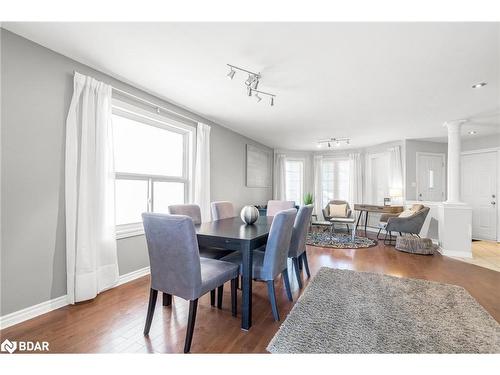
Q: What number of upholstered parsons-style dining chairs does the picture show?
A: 6